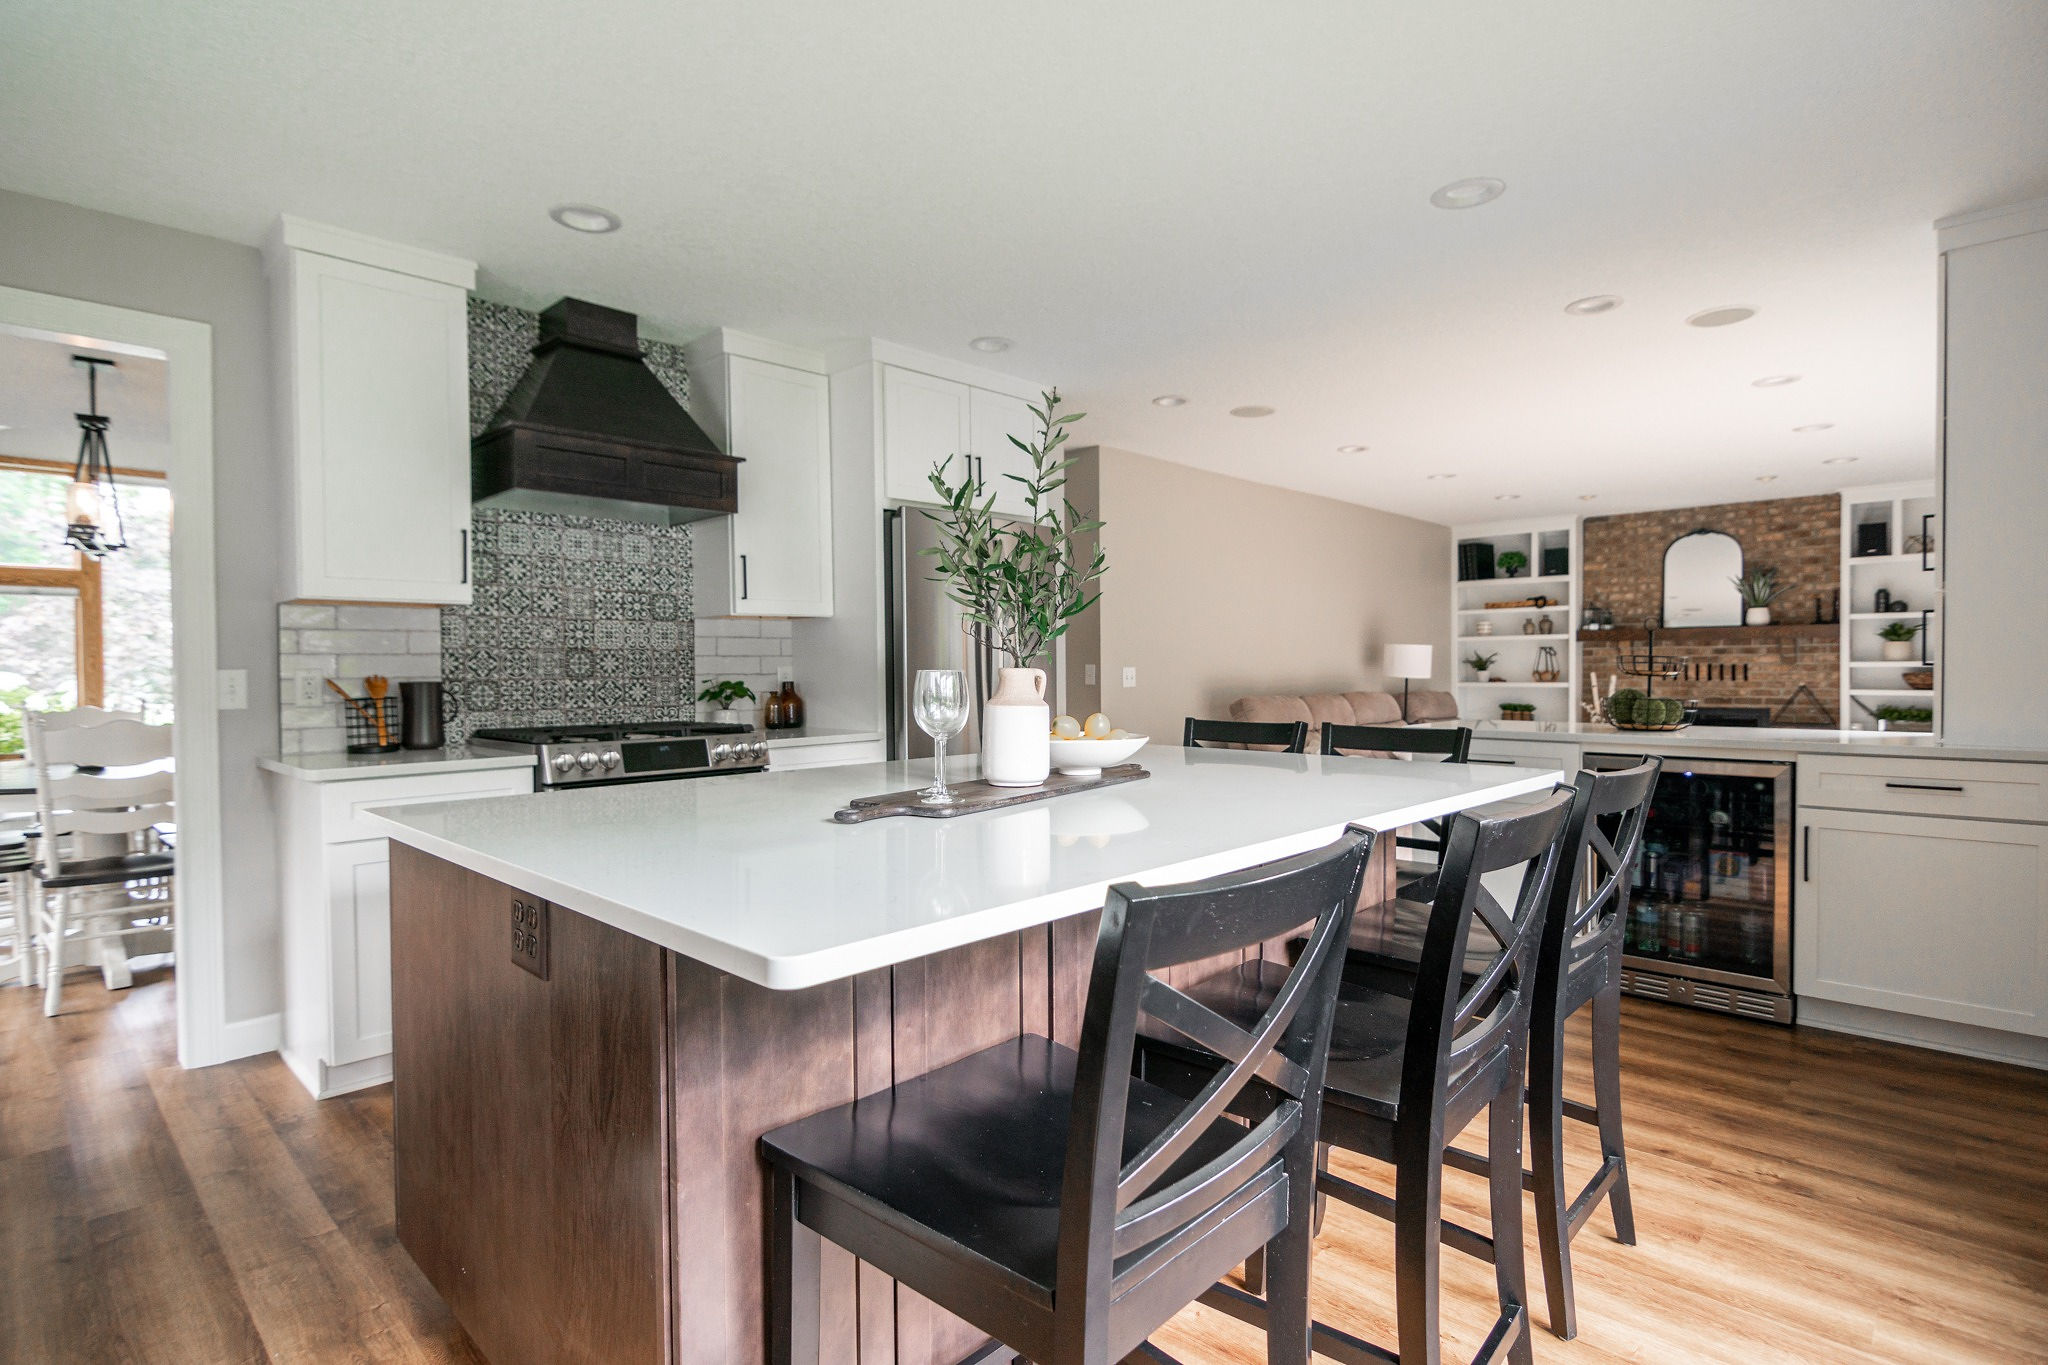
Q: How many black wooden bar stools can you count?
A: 5